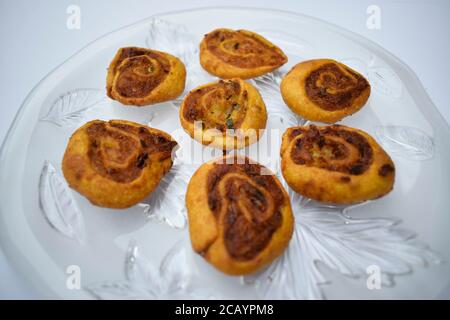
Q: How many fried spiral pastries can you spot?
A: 7